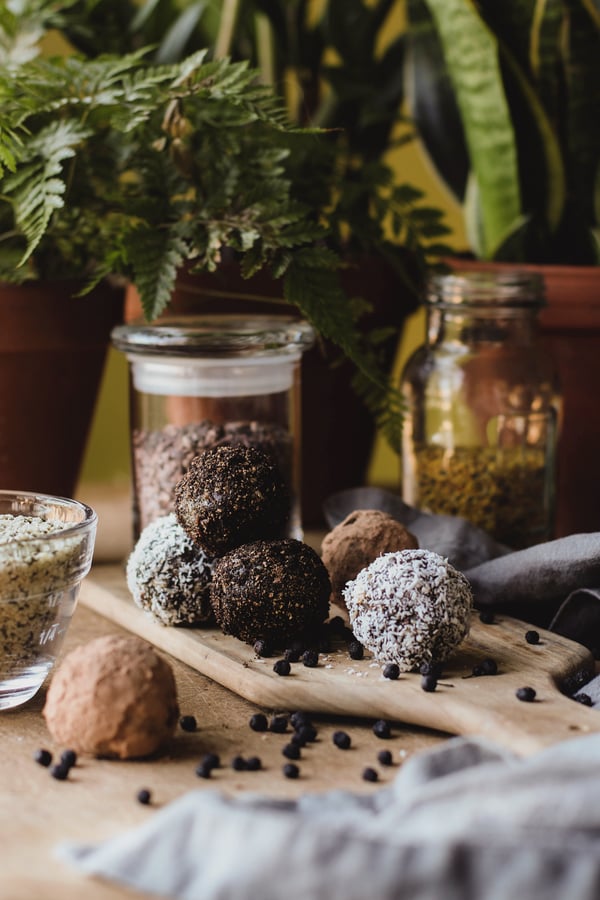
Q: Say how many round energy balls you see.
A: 6